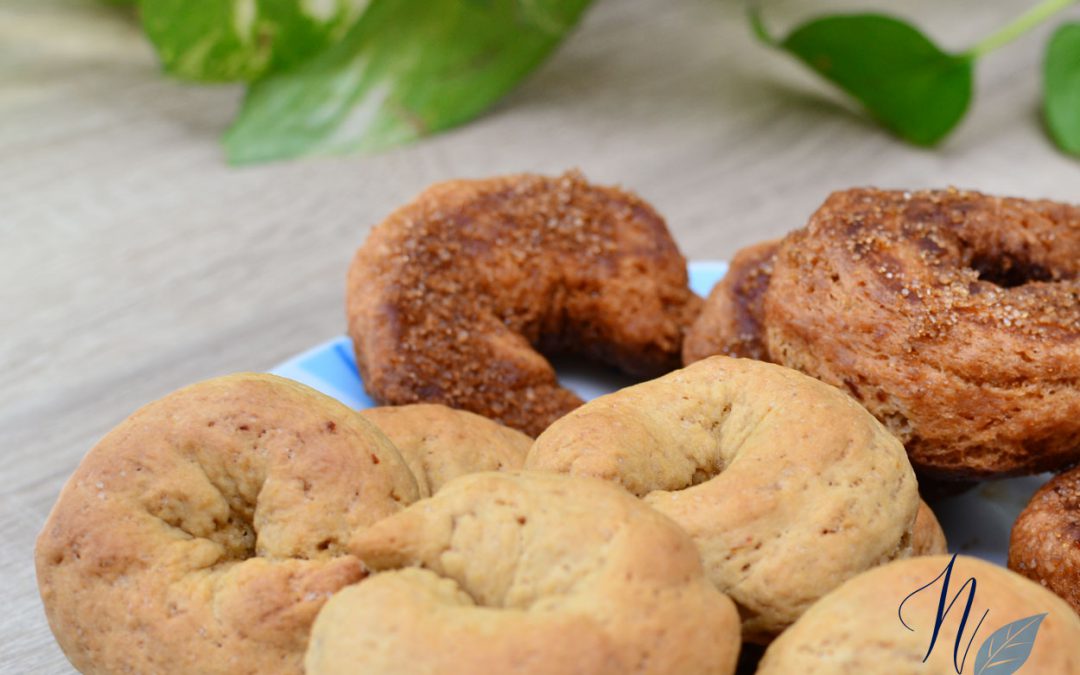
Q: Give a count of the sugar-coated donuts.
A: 4